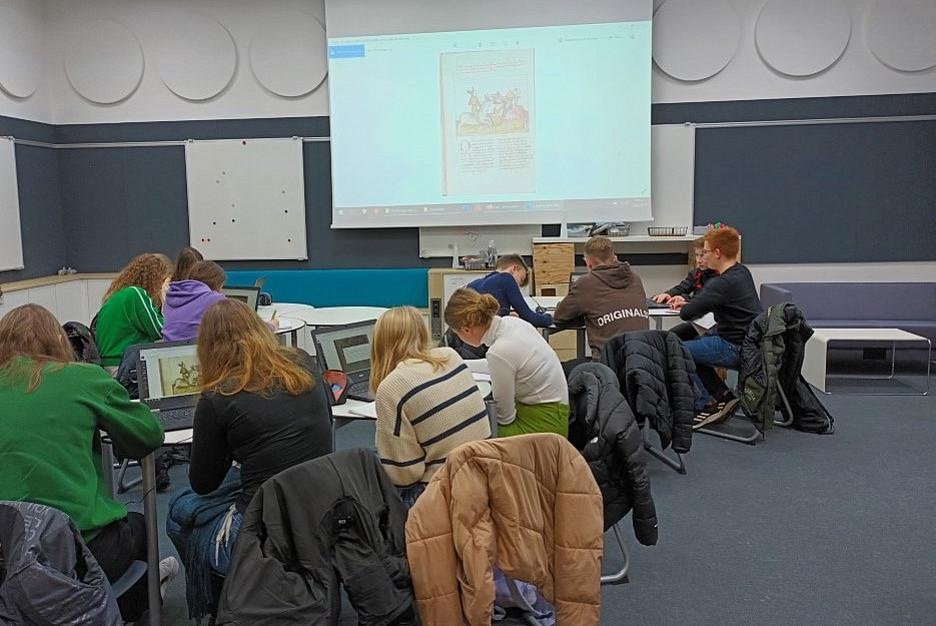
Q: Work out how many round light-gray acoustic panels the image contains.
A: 7